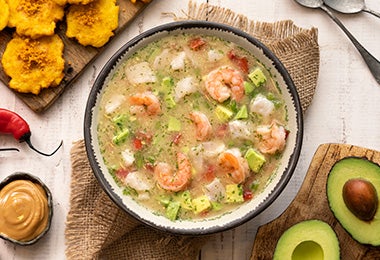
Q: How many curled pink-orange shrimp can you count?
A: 6